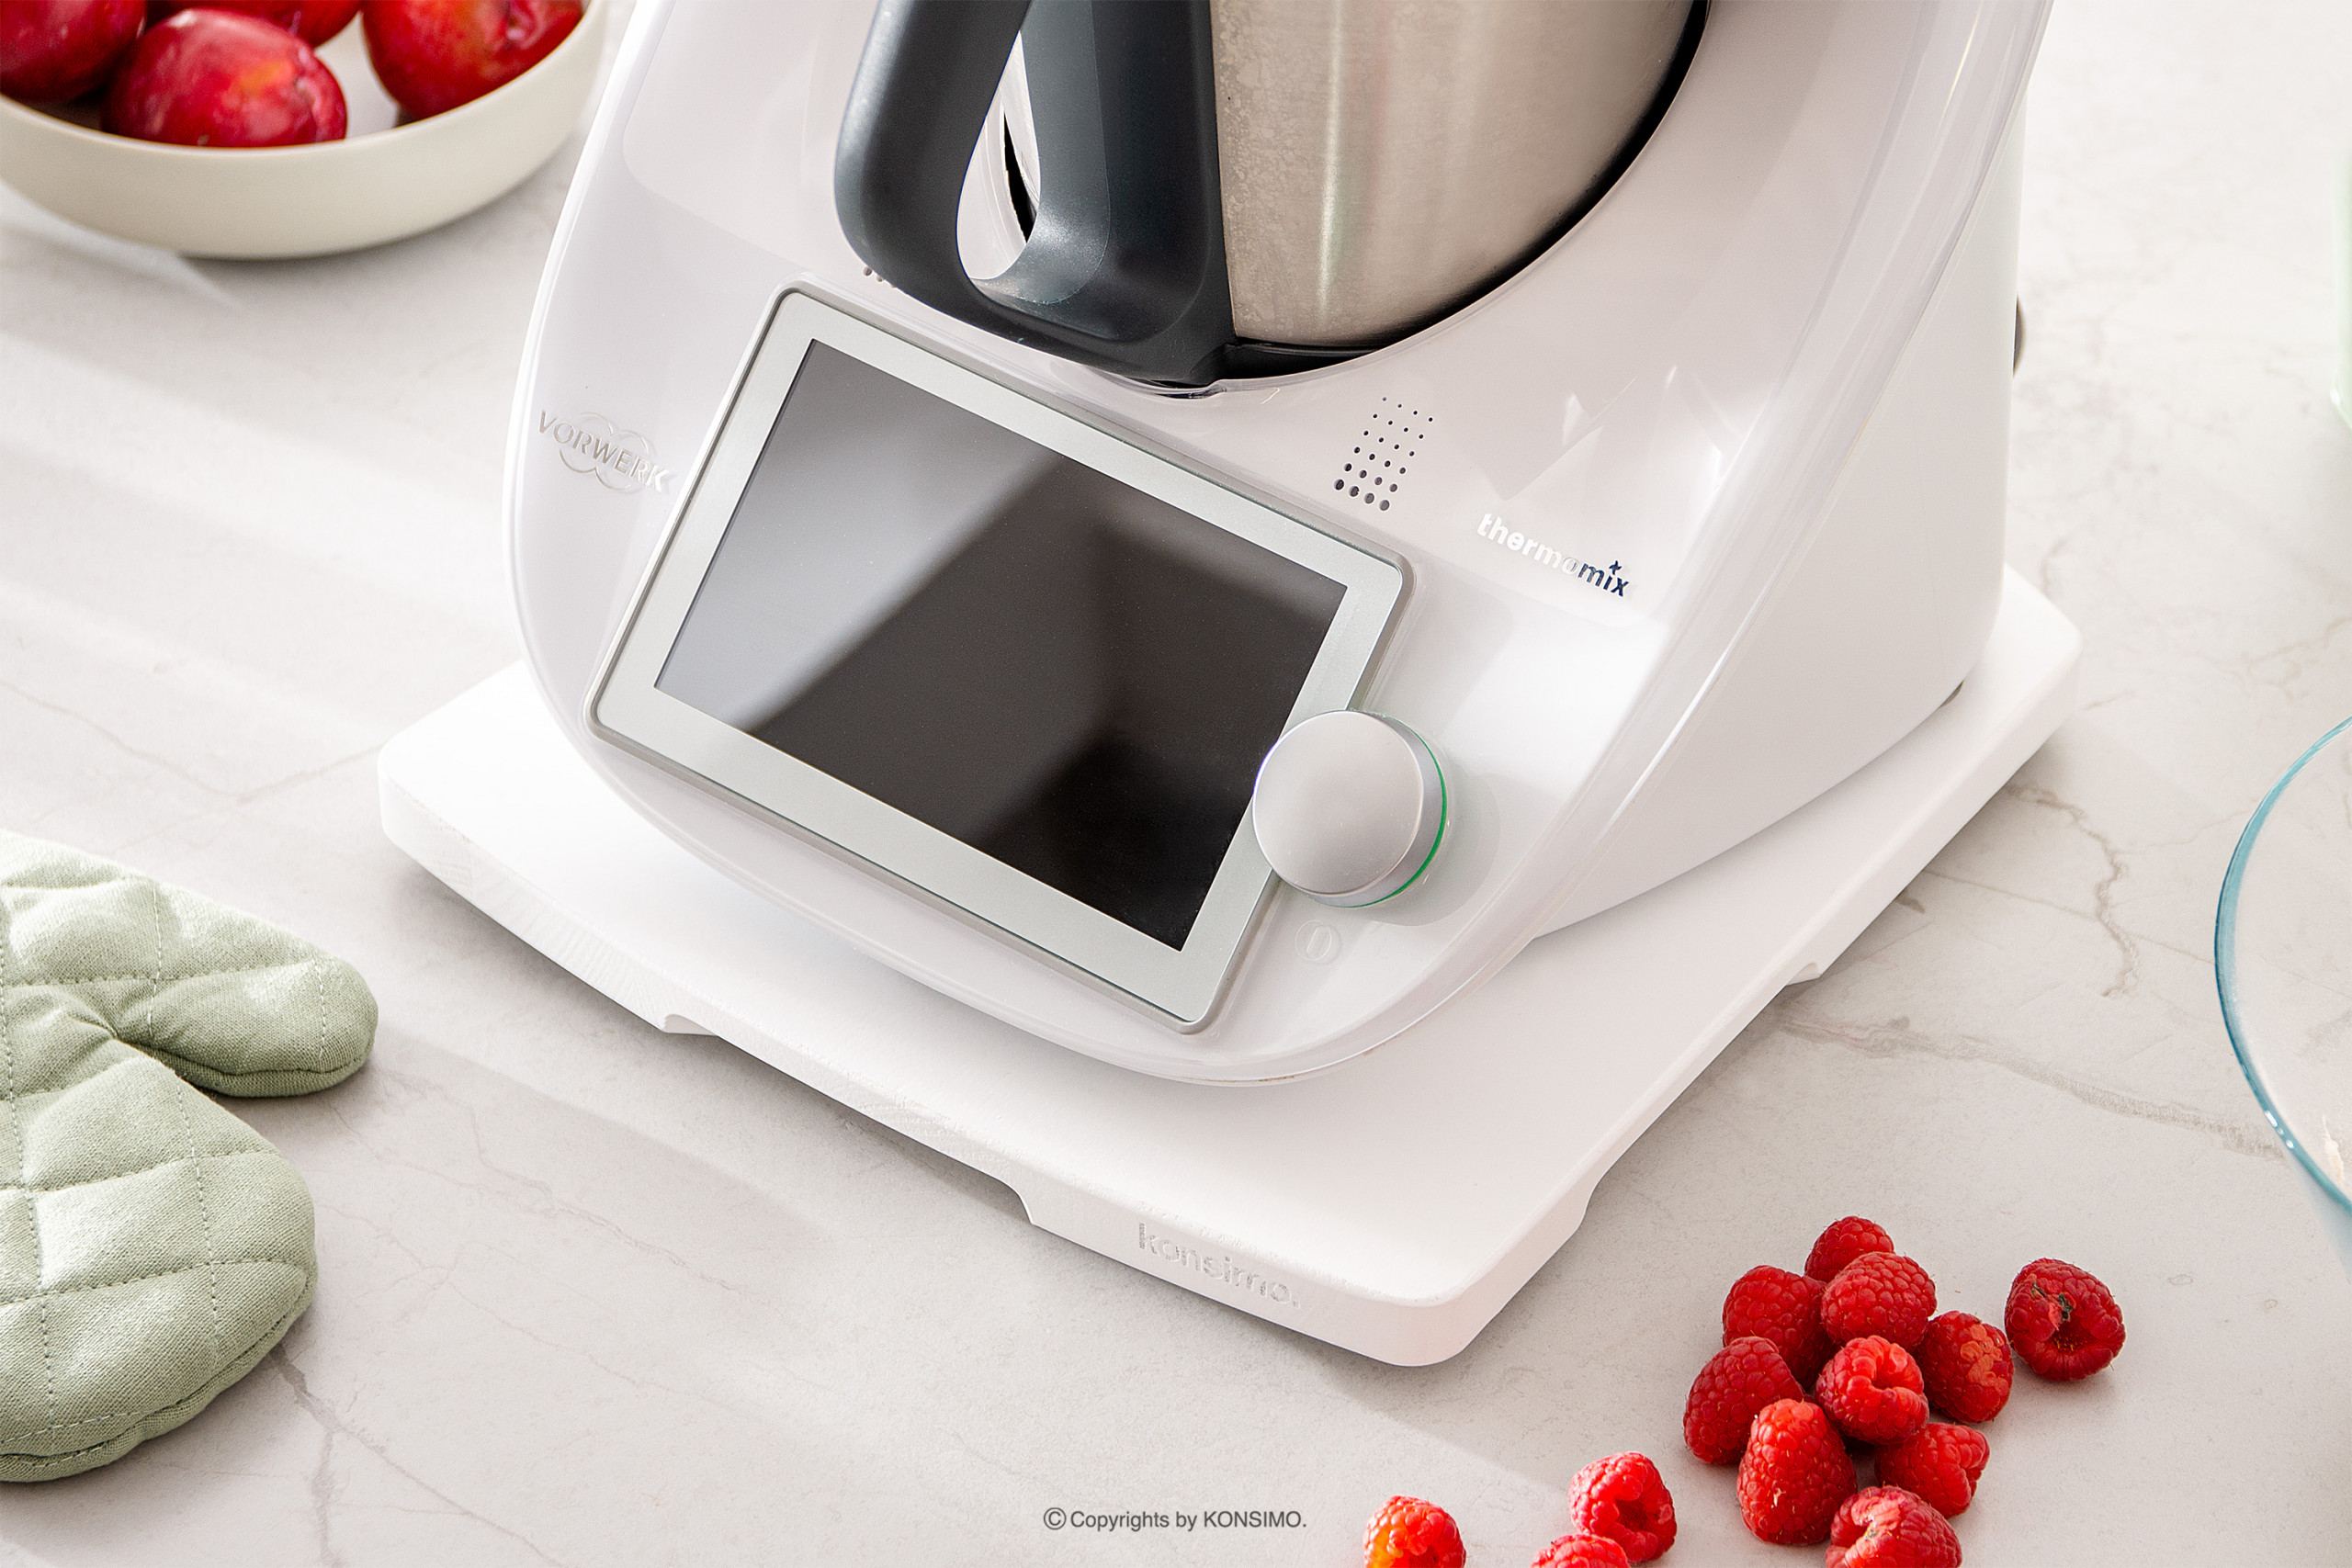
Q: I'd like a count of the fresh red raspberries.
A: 13